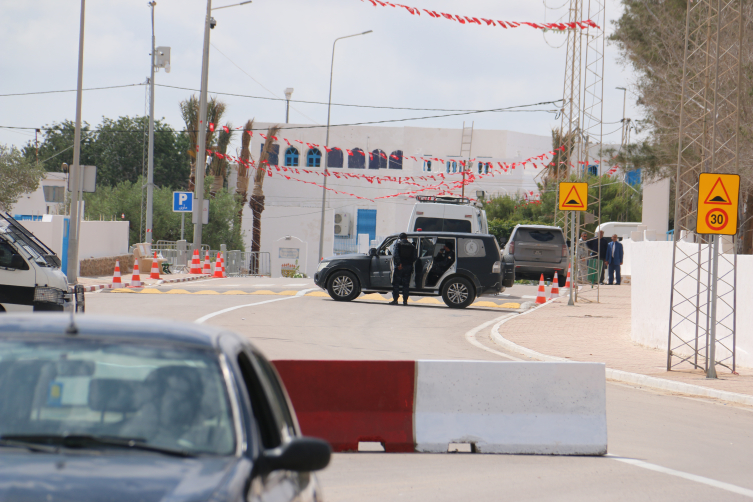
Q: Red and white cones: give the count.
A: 11